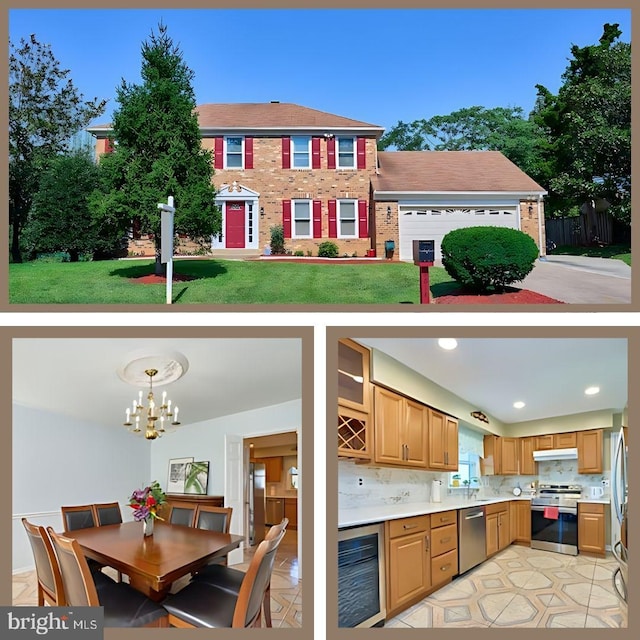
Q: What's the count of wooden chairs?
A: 8